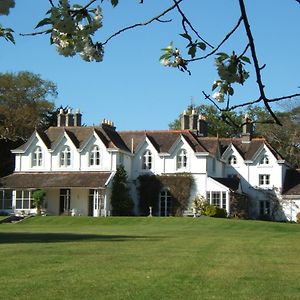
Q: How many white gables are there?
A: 7